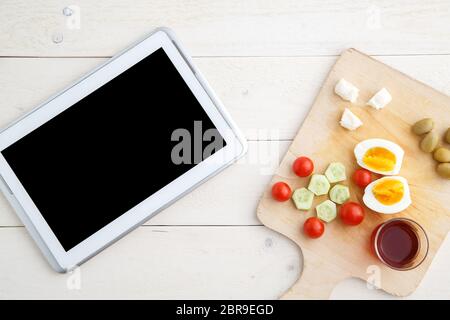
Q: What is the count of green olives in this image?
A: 5